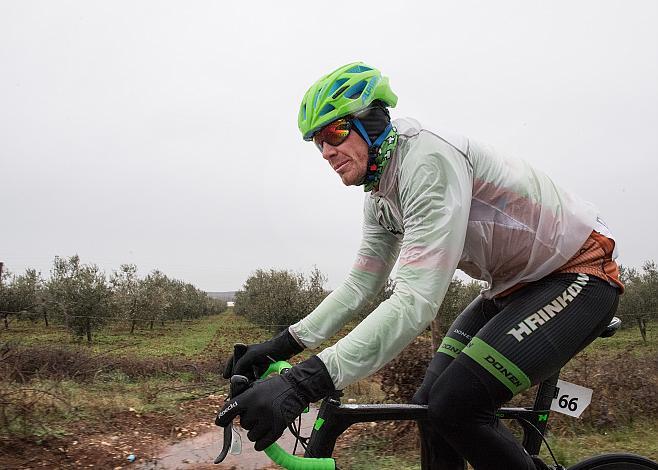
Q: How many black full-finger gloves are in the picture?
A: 2